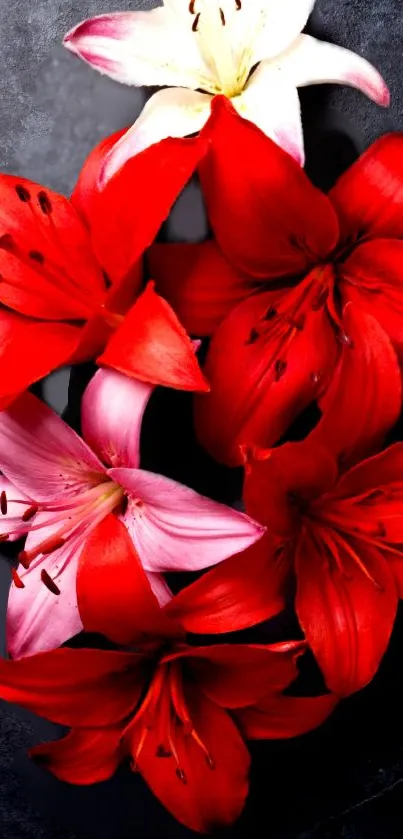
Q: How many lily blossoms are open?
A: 6